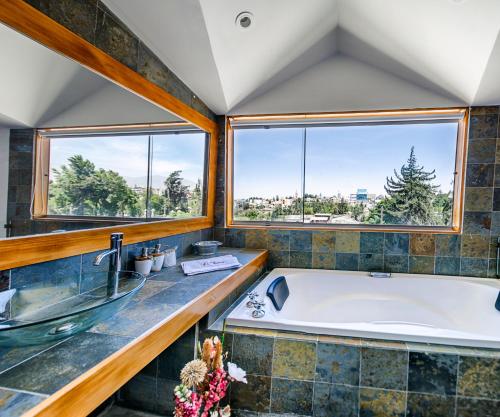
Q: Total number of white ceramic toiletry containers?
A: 3